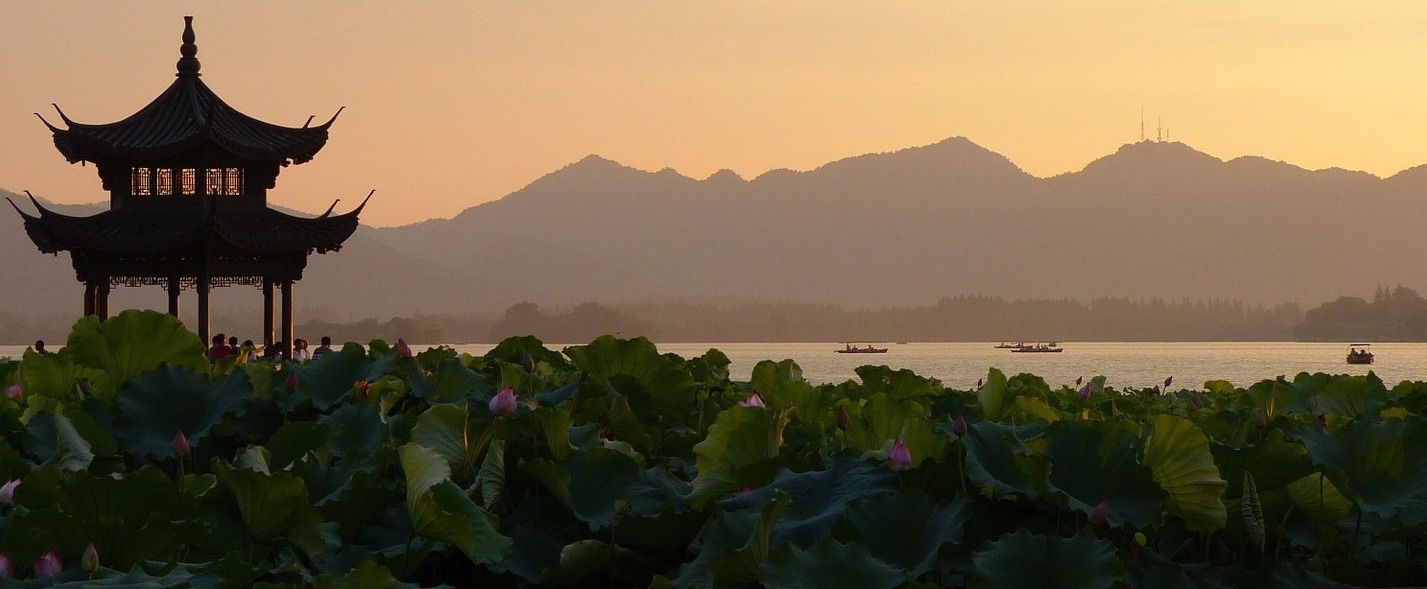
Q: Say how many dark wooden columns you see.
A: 6